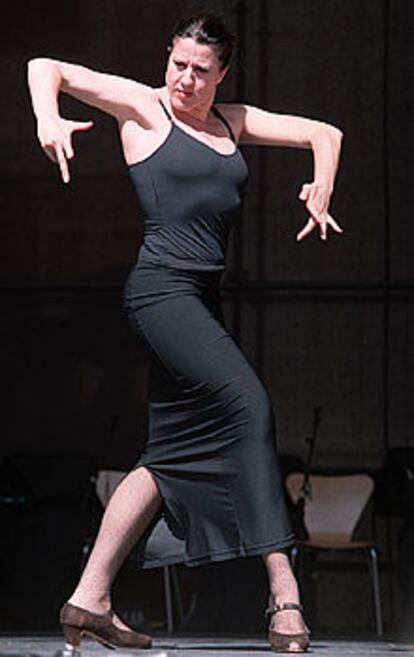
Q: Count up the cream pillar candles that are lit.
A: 0